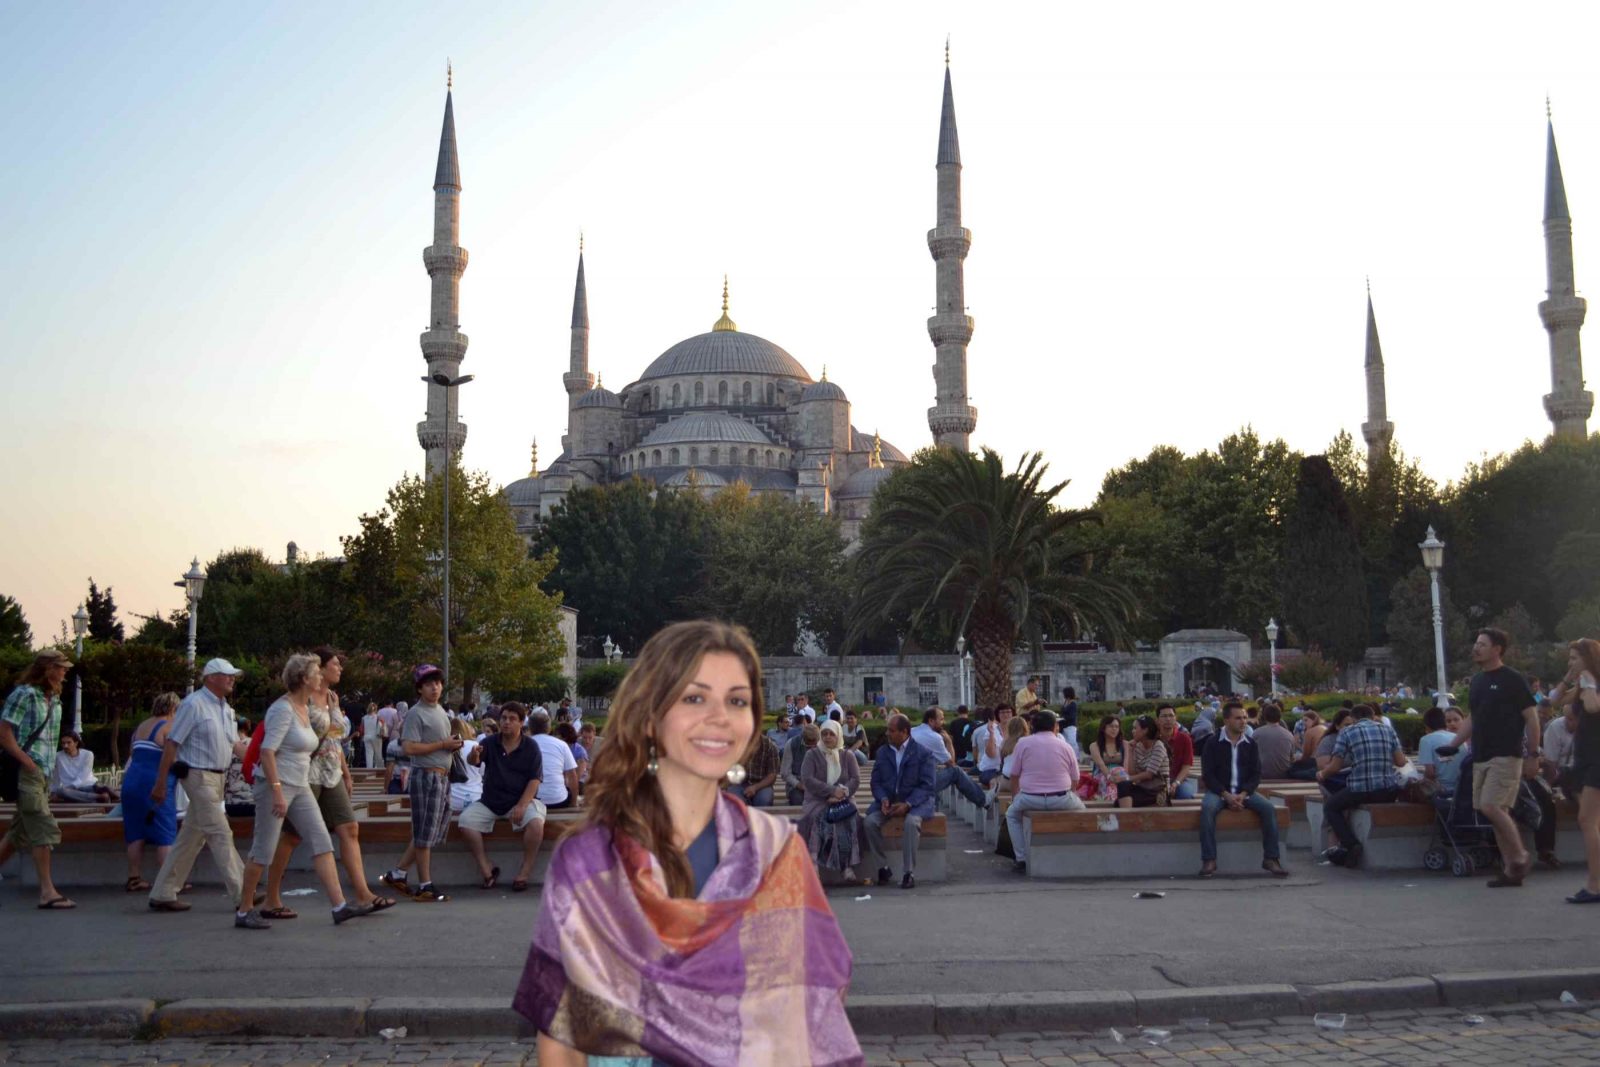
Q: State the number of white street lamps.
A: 8